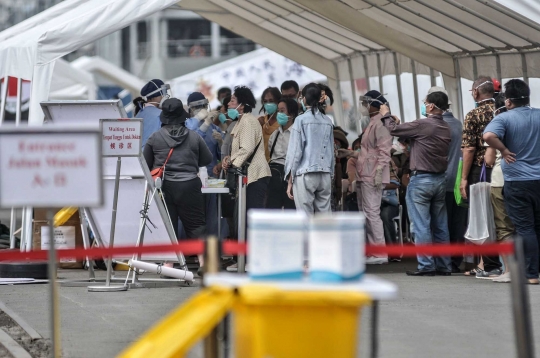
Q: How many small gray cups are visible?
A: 0